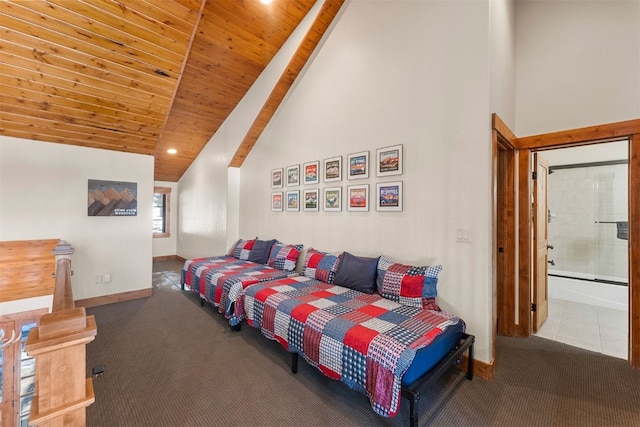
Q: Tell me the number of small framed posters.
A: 12